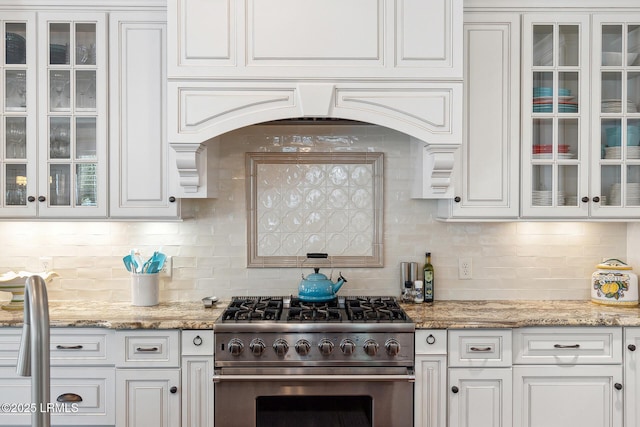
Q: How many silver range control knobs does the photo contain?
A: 8